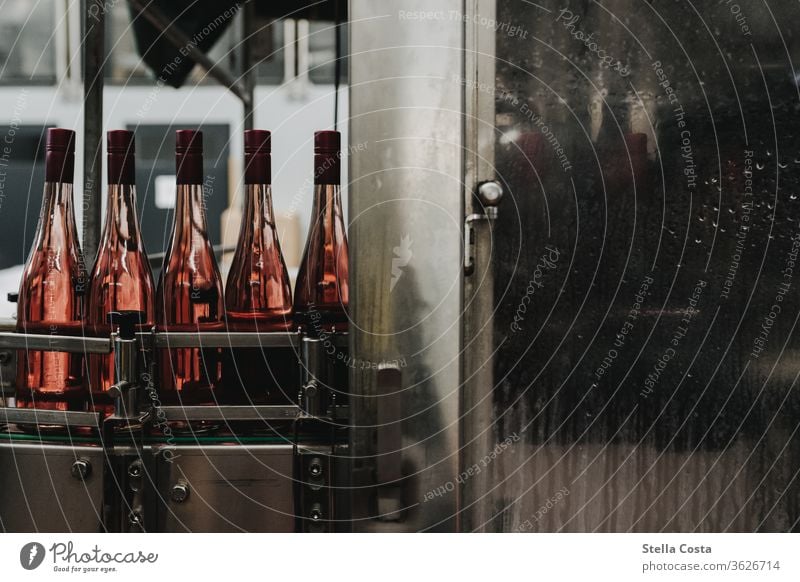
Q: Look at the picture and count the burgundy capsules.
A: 5